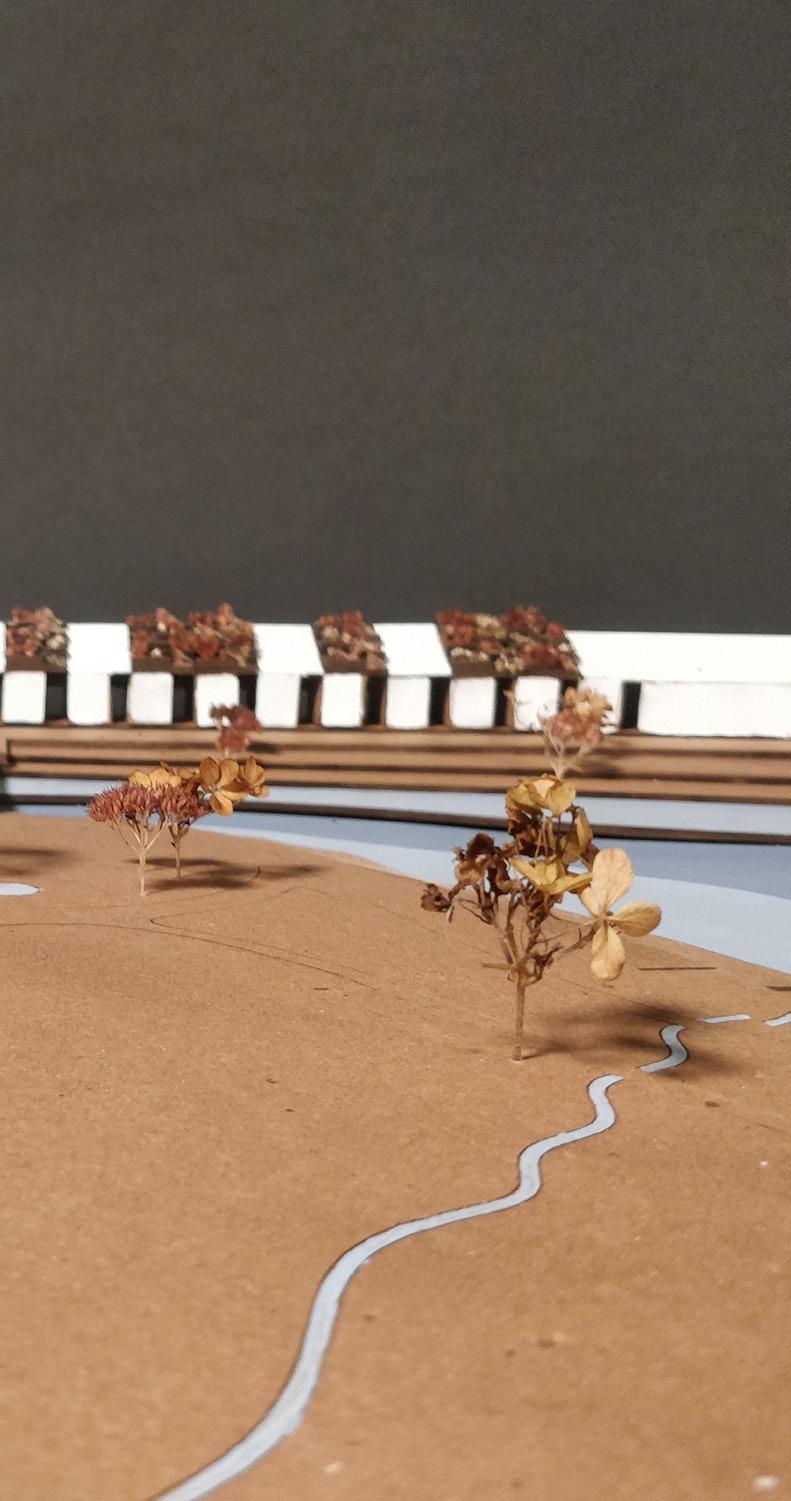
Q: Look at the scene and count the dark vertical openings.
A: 10